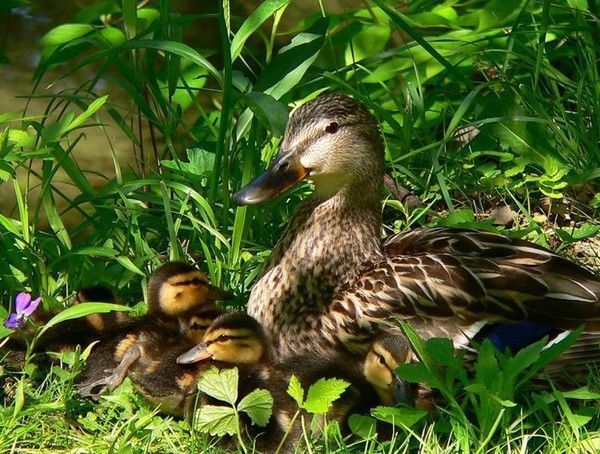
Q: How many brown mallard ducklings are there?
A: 5